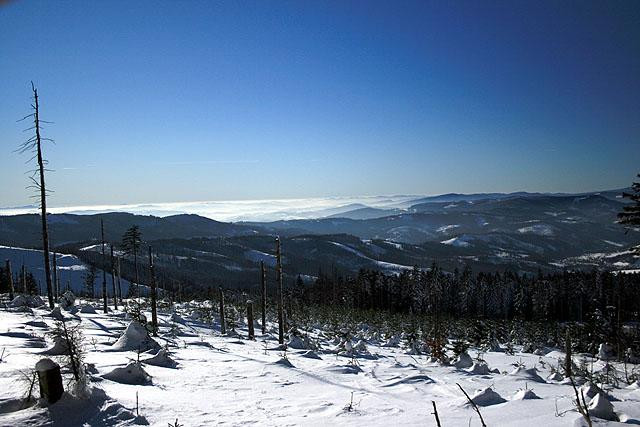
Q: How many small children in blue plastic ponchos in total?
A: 0